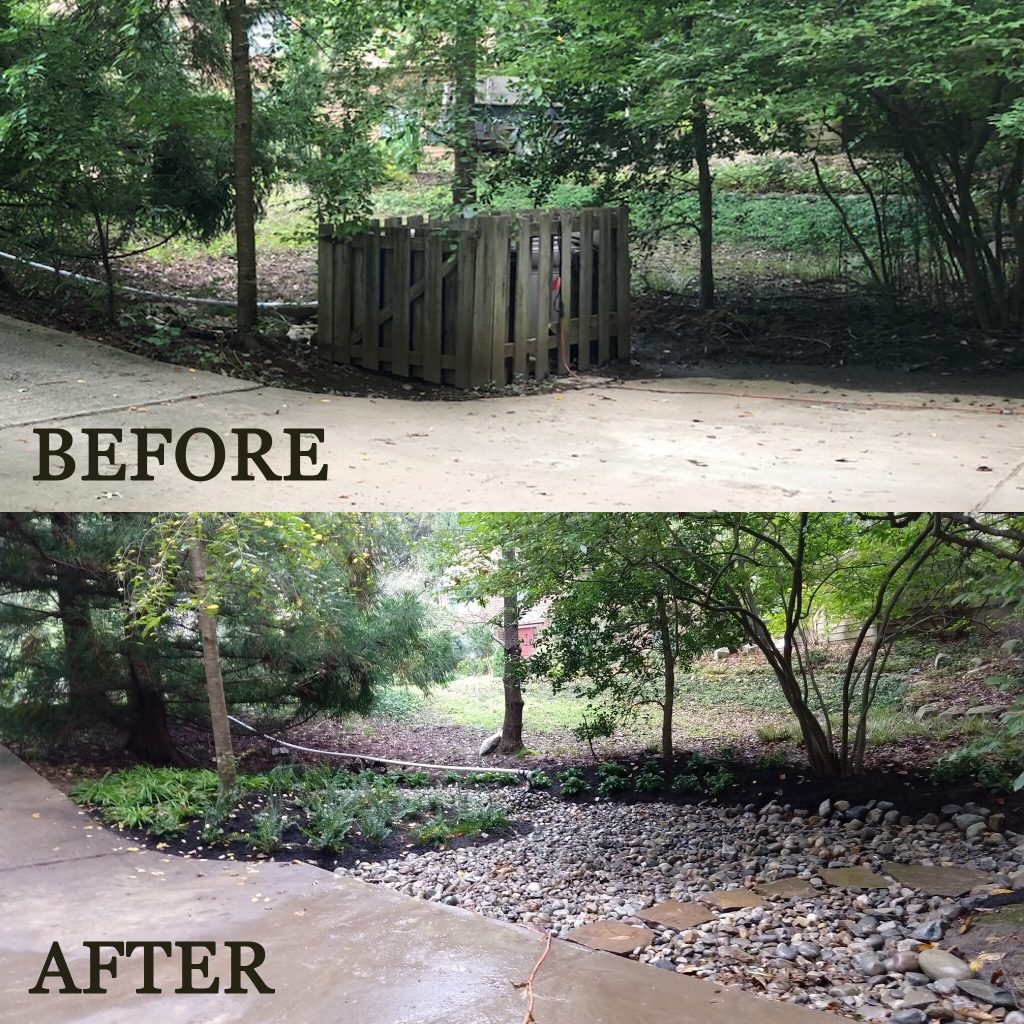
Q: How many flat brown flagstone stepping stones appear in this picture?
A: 6